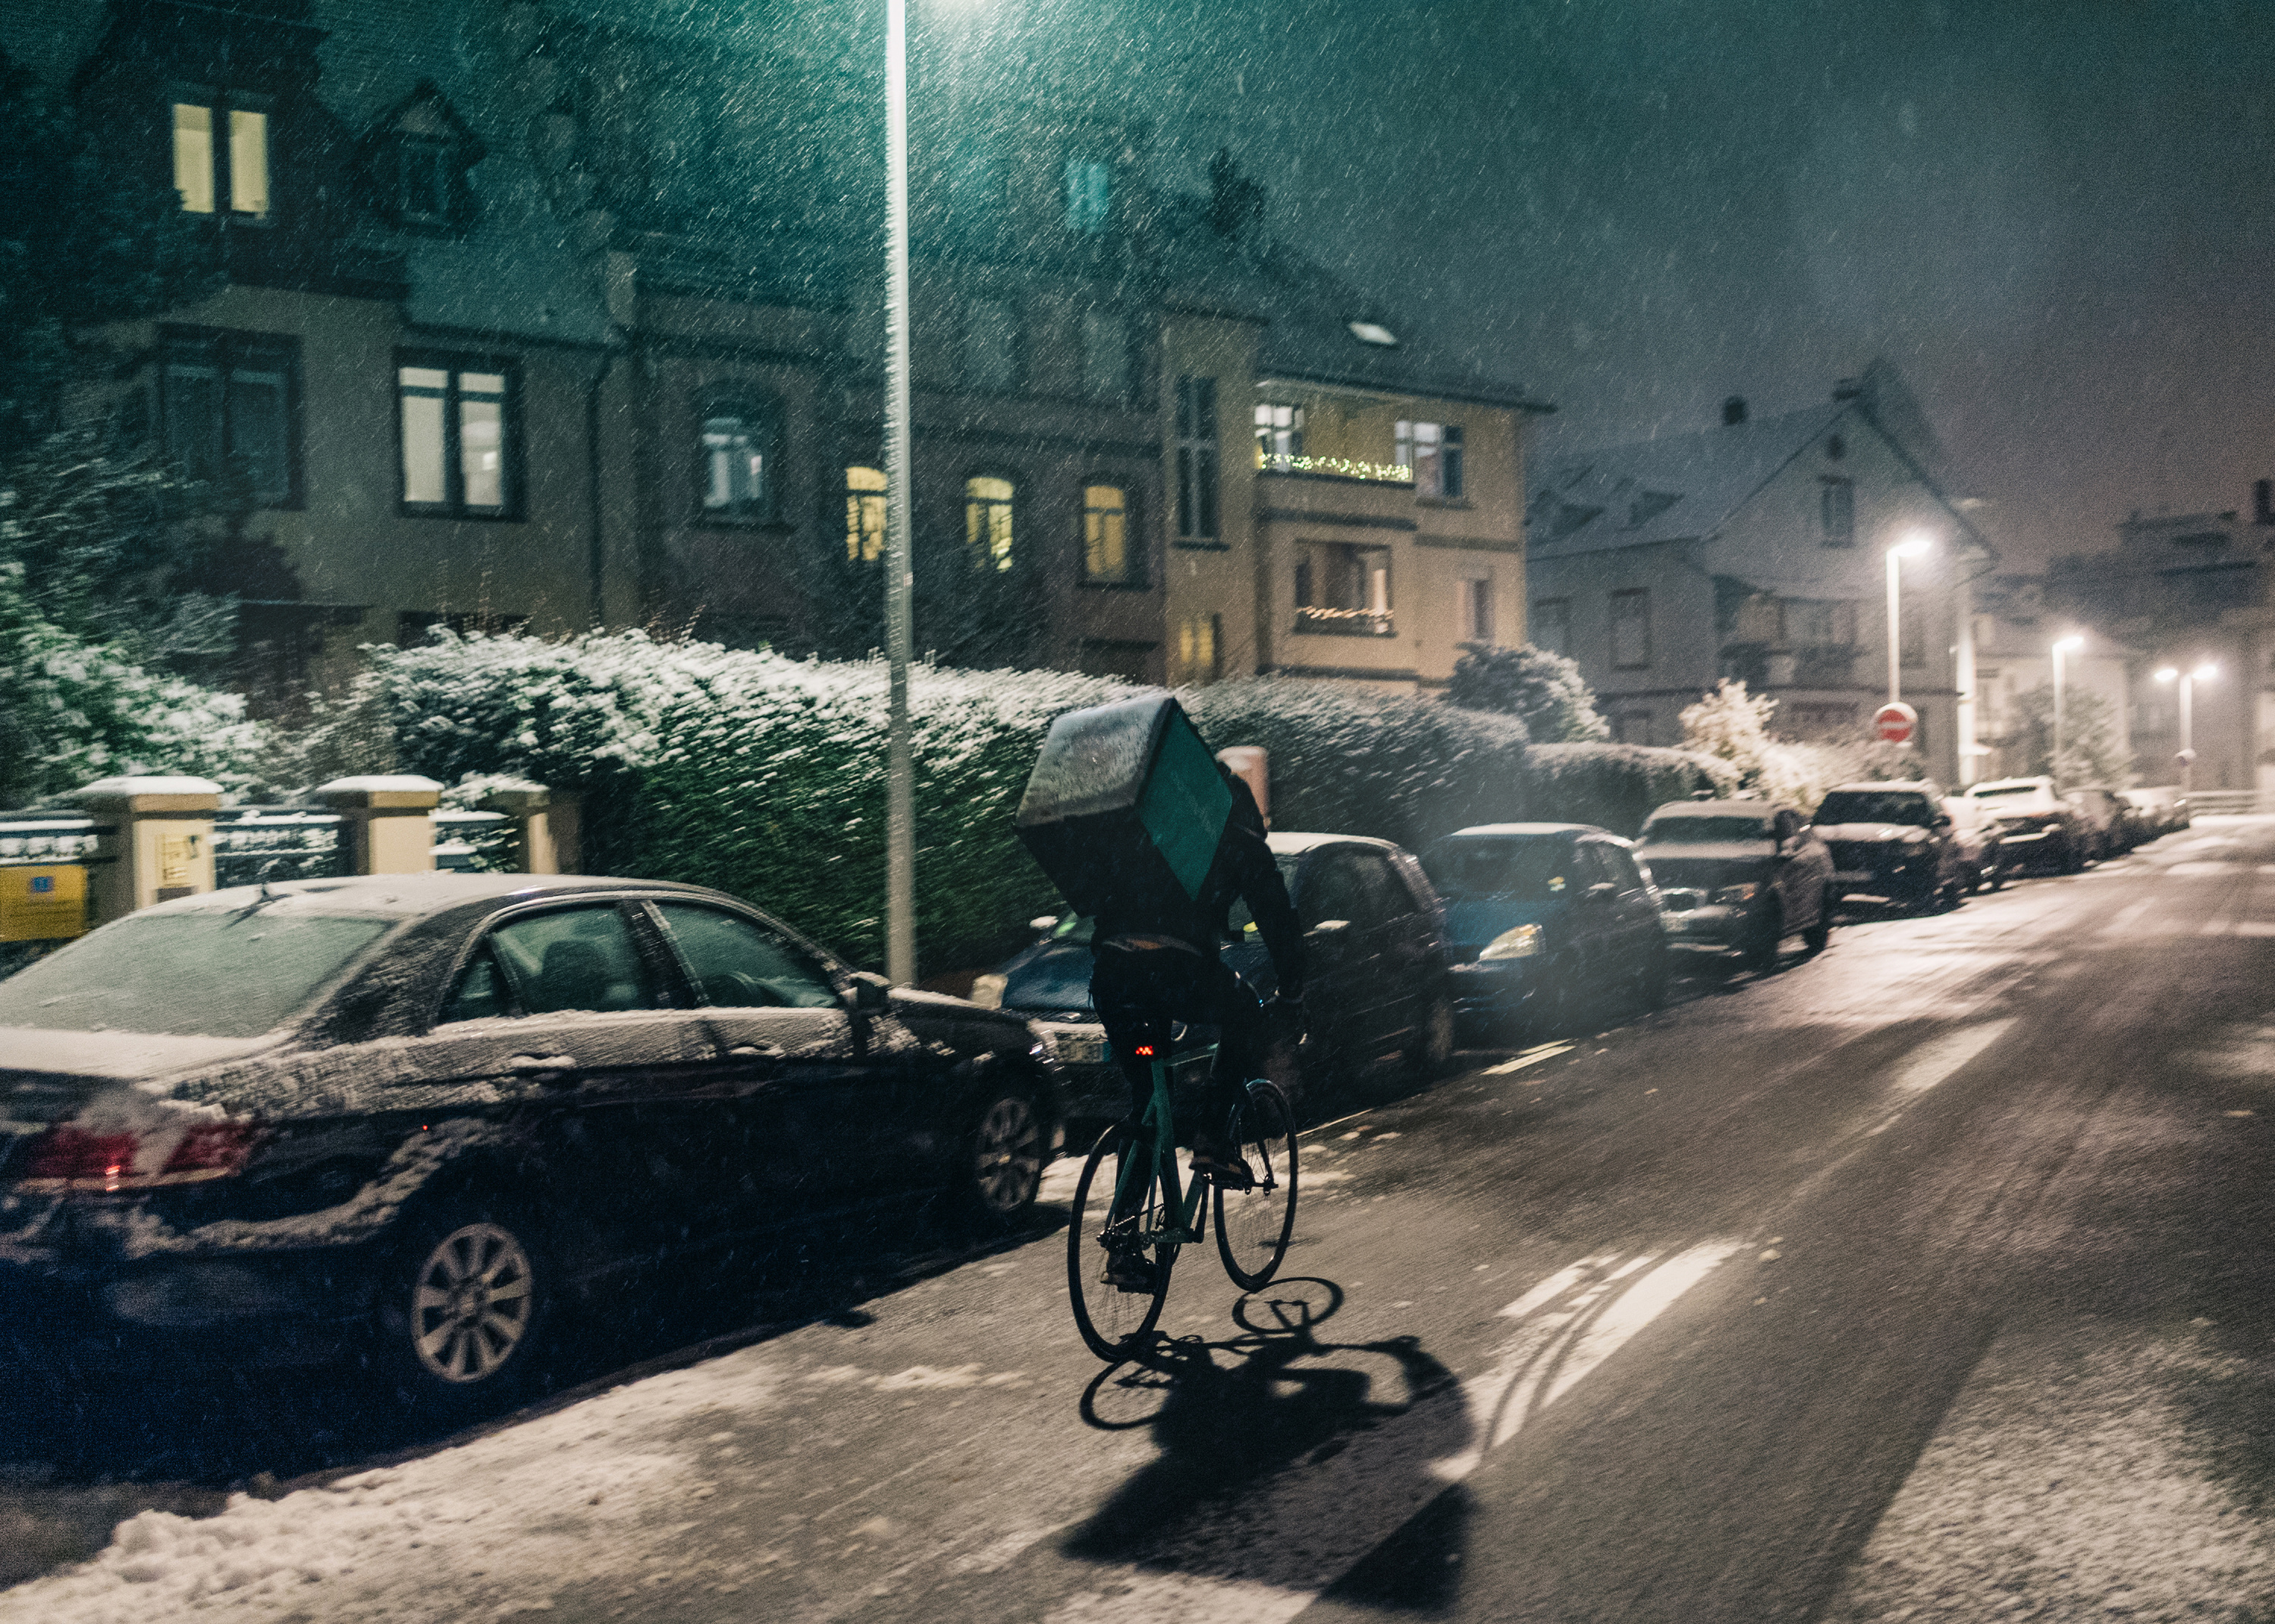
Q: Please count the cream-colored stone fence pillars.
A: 3